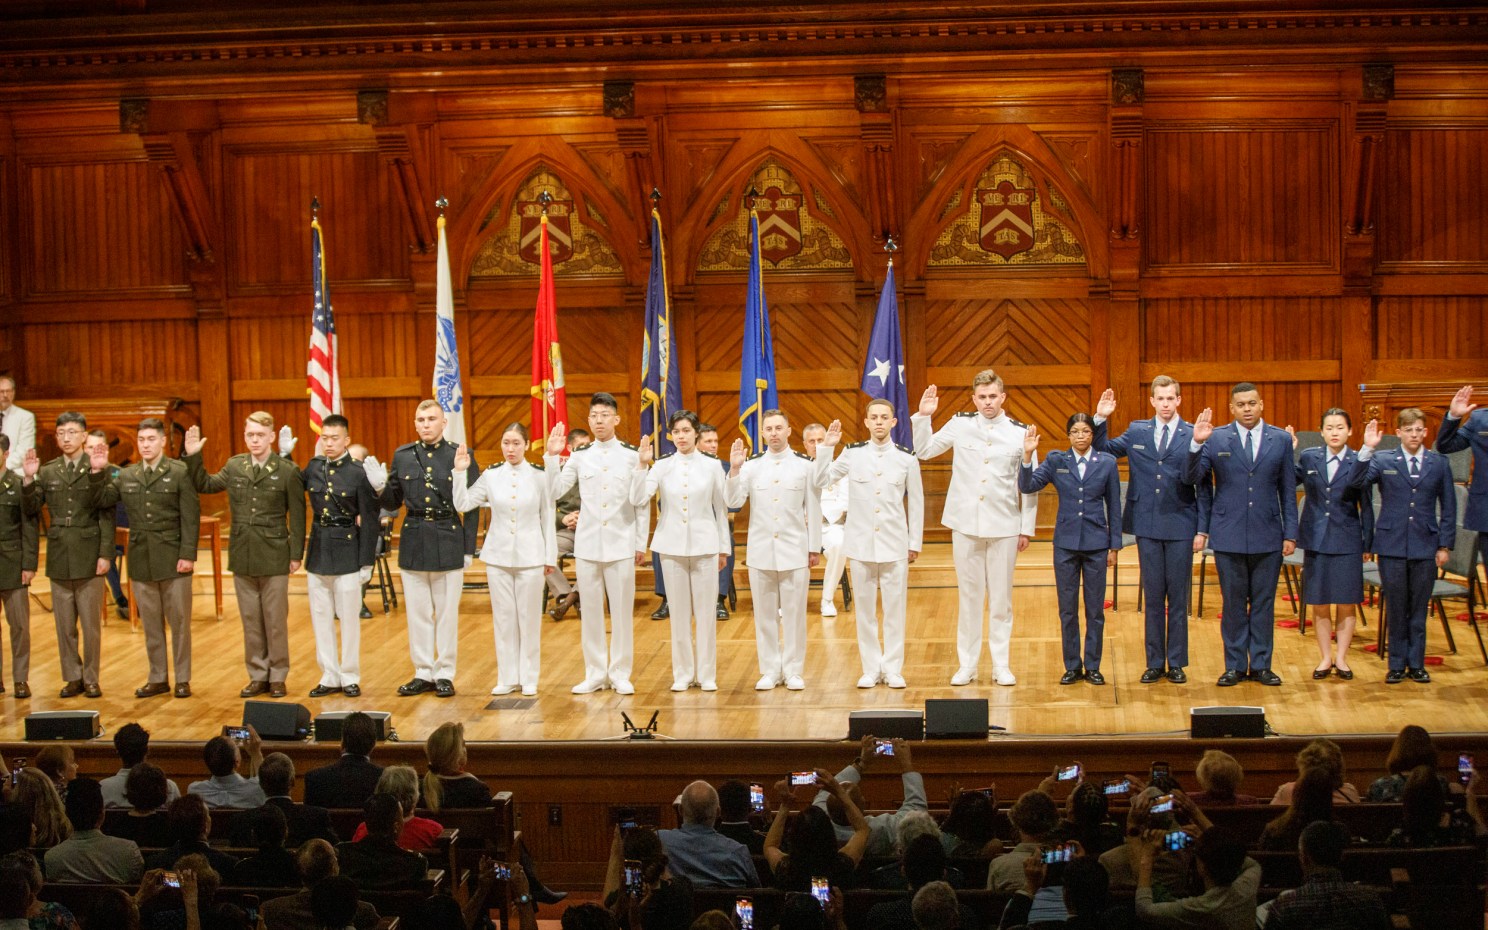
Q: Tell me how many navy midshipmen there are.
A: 6